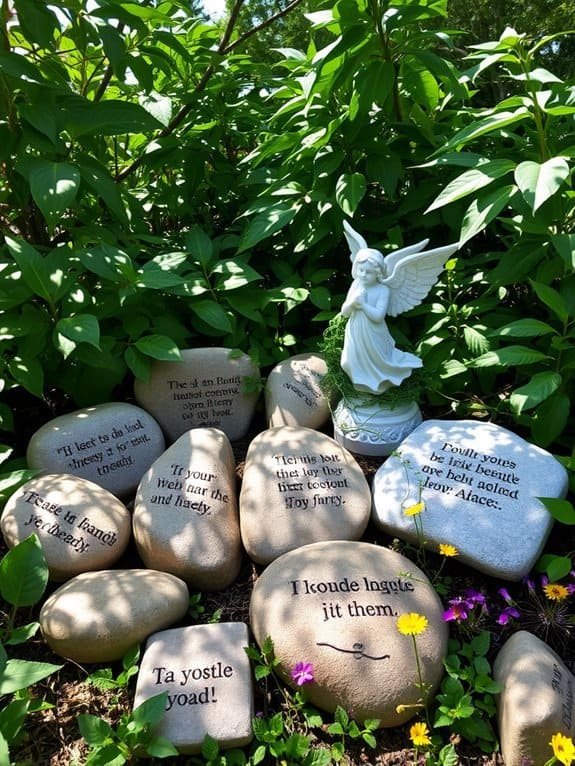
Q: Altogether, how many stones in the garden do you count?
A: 11